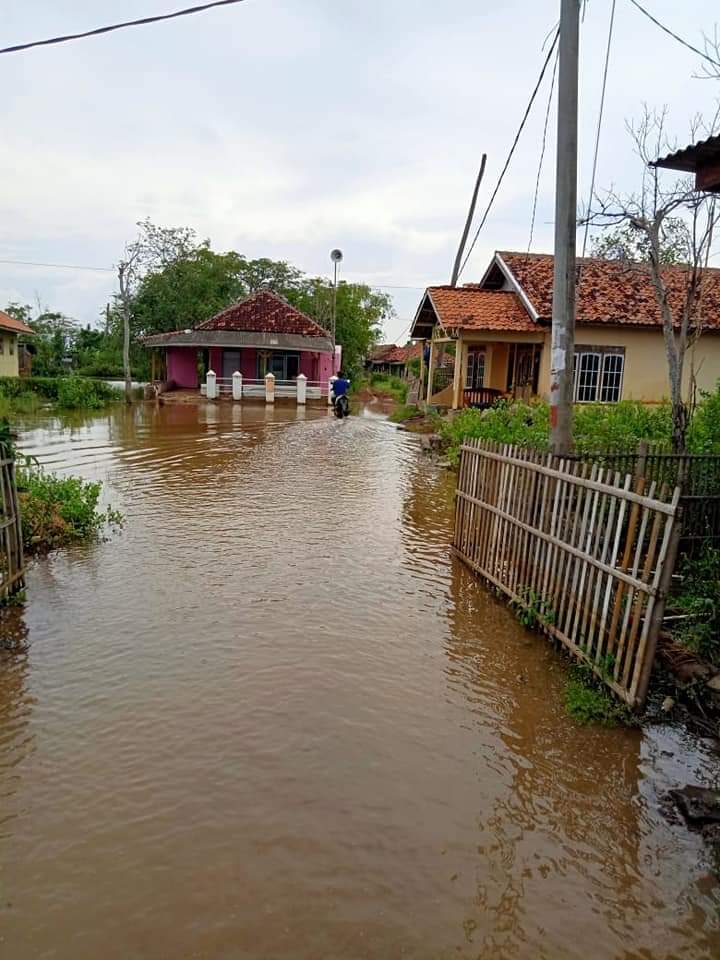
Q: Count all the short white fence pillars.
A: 5